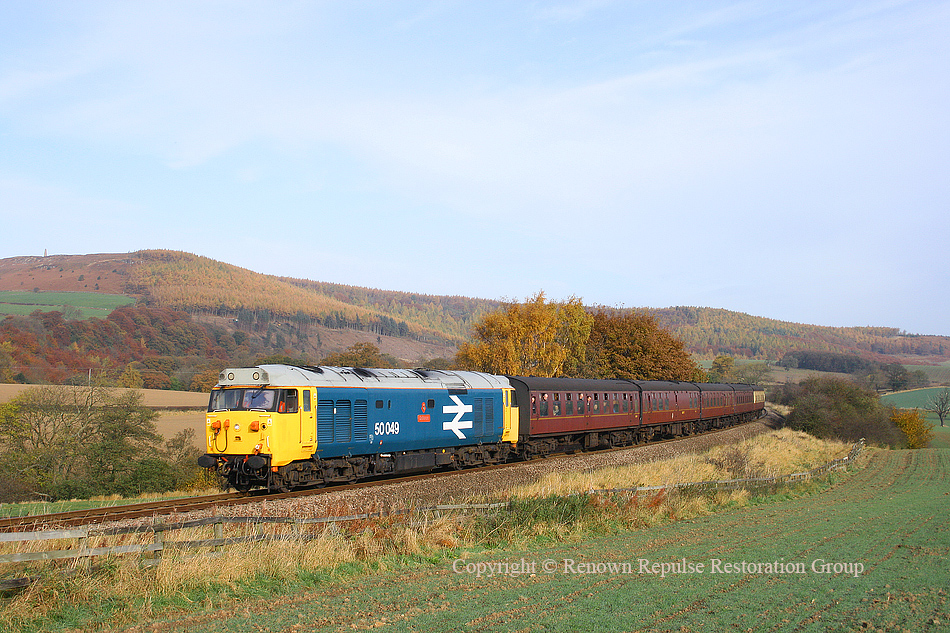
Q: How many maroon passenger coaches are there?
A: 4